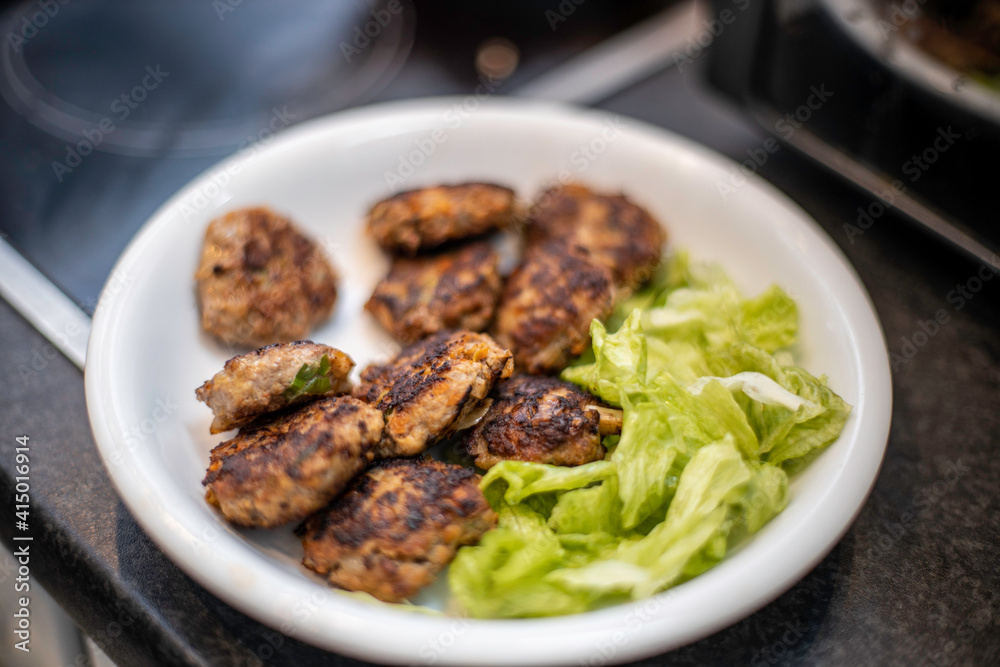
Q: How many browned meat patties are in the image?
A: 10